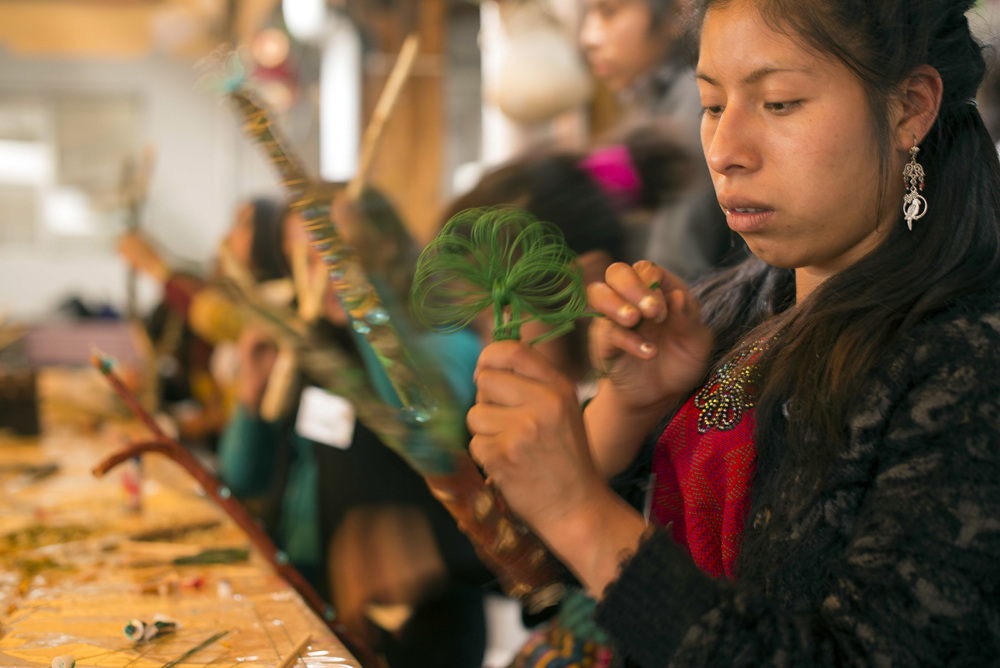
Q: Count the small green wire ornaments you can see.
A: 1